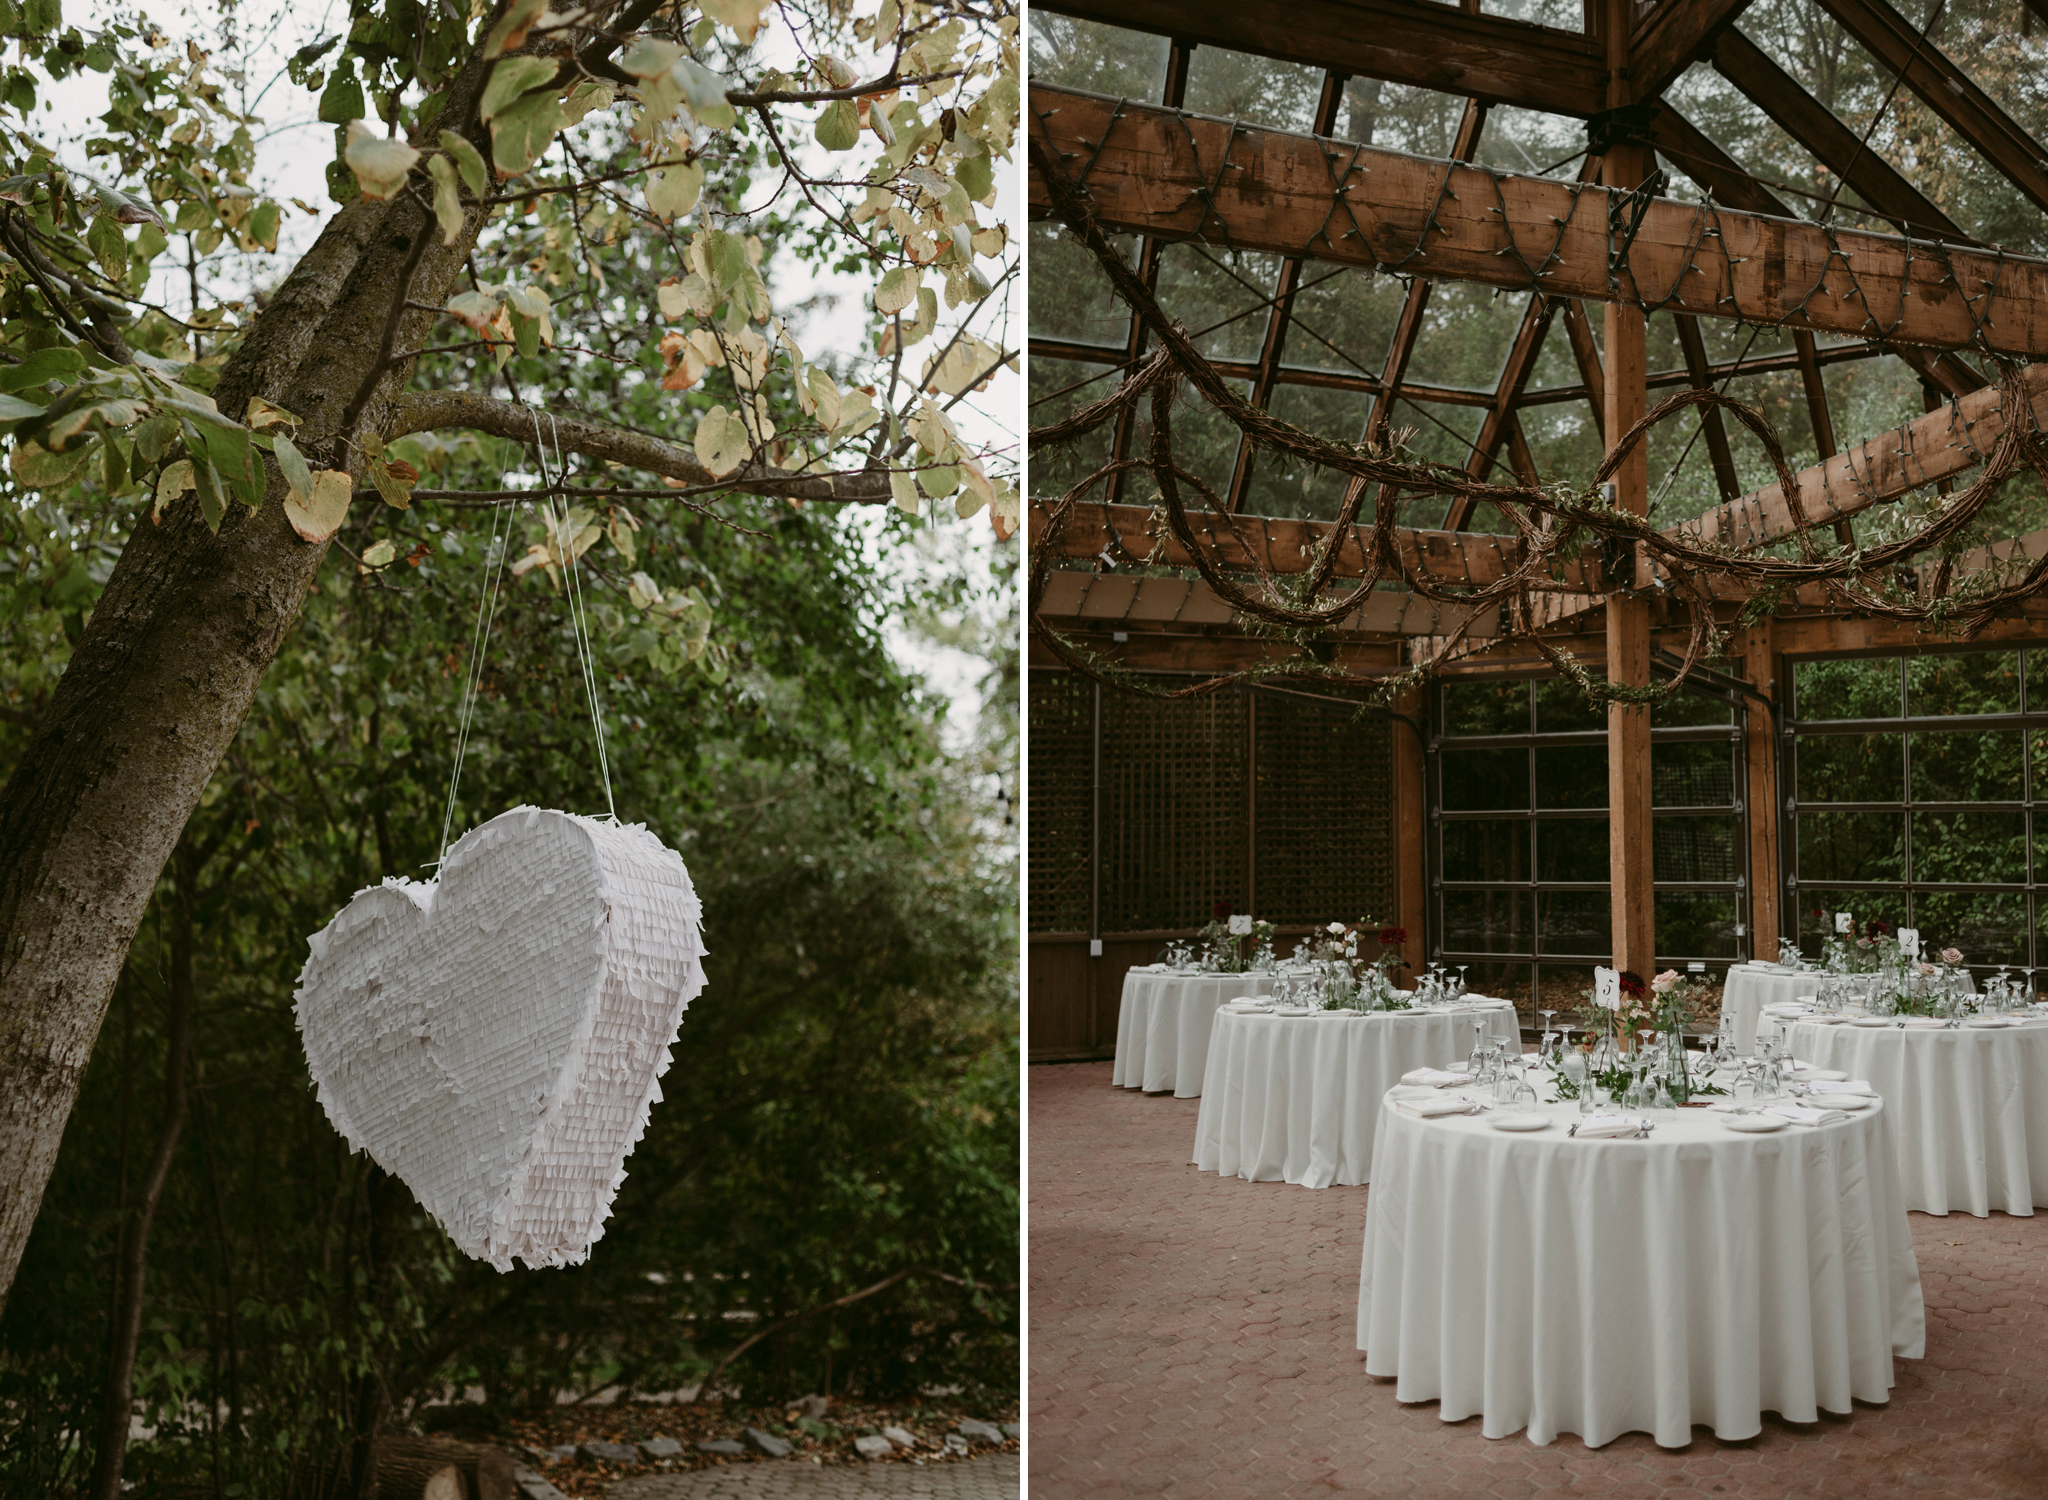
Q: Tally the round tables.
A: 5